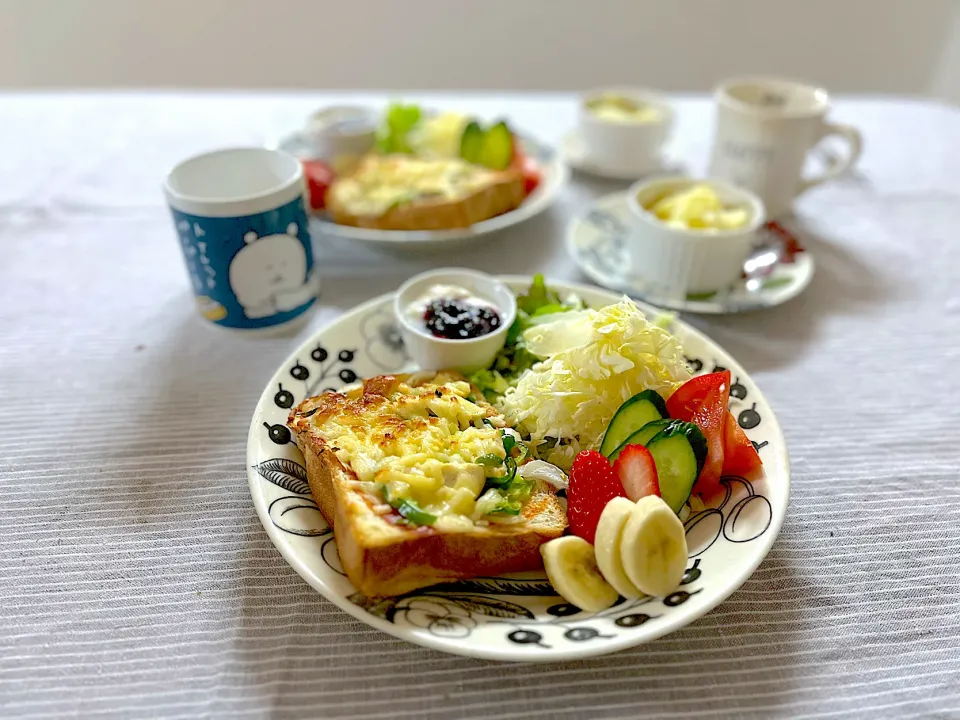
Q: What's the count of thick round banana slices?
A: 3